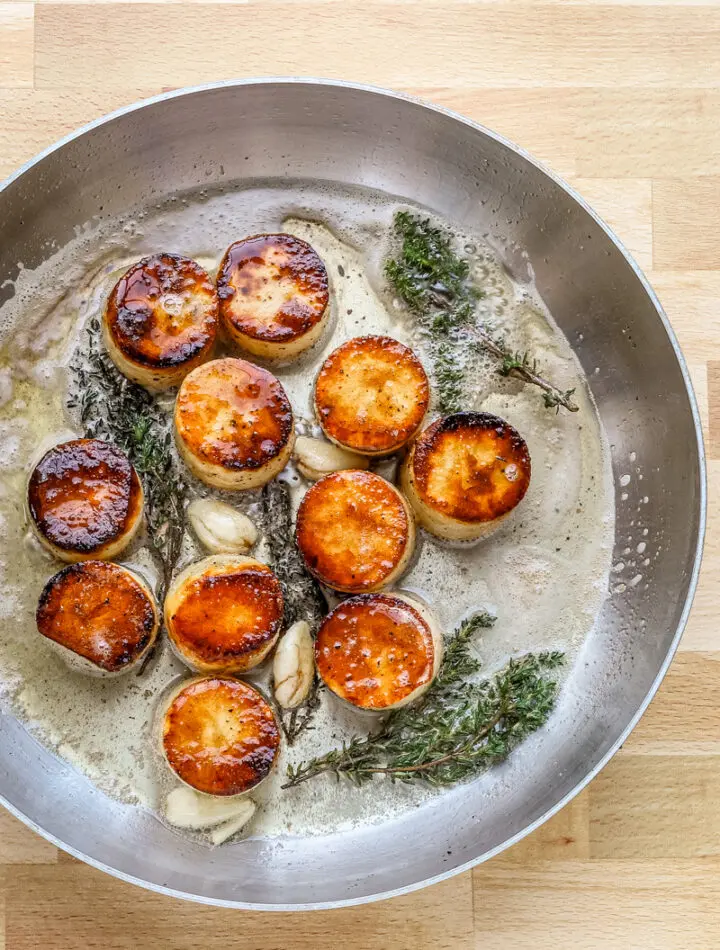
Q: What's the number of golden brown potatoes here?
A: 11